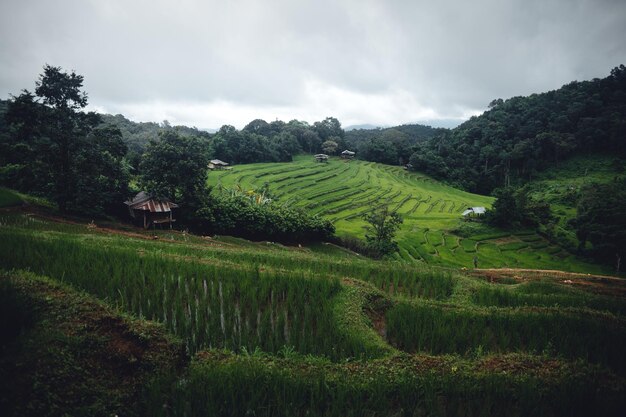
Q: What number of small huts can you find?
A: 5